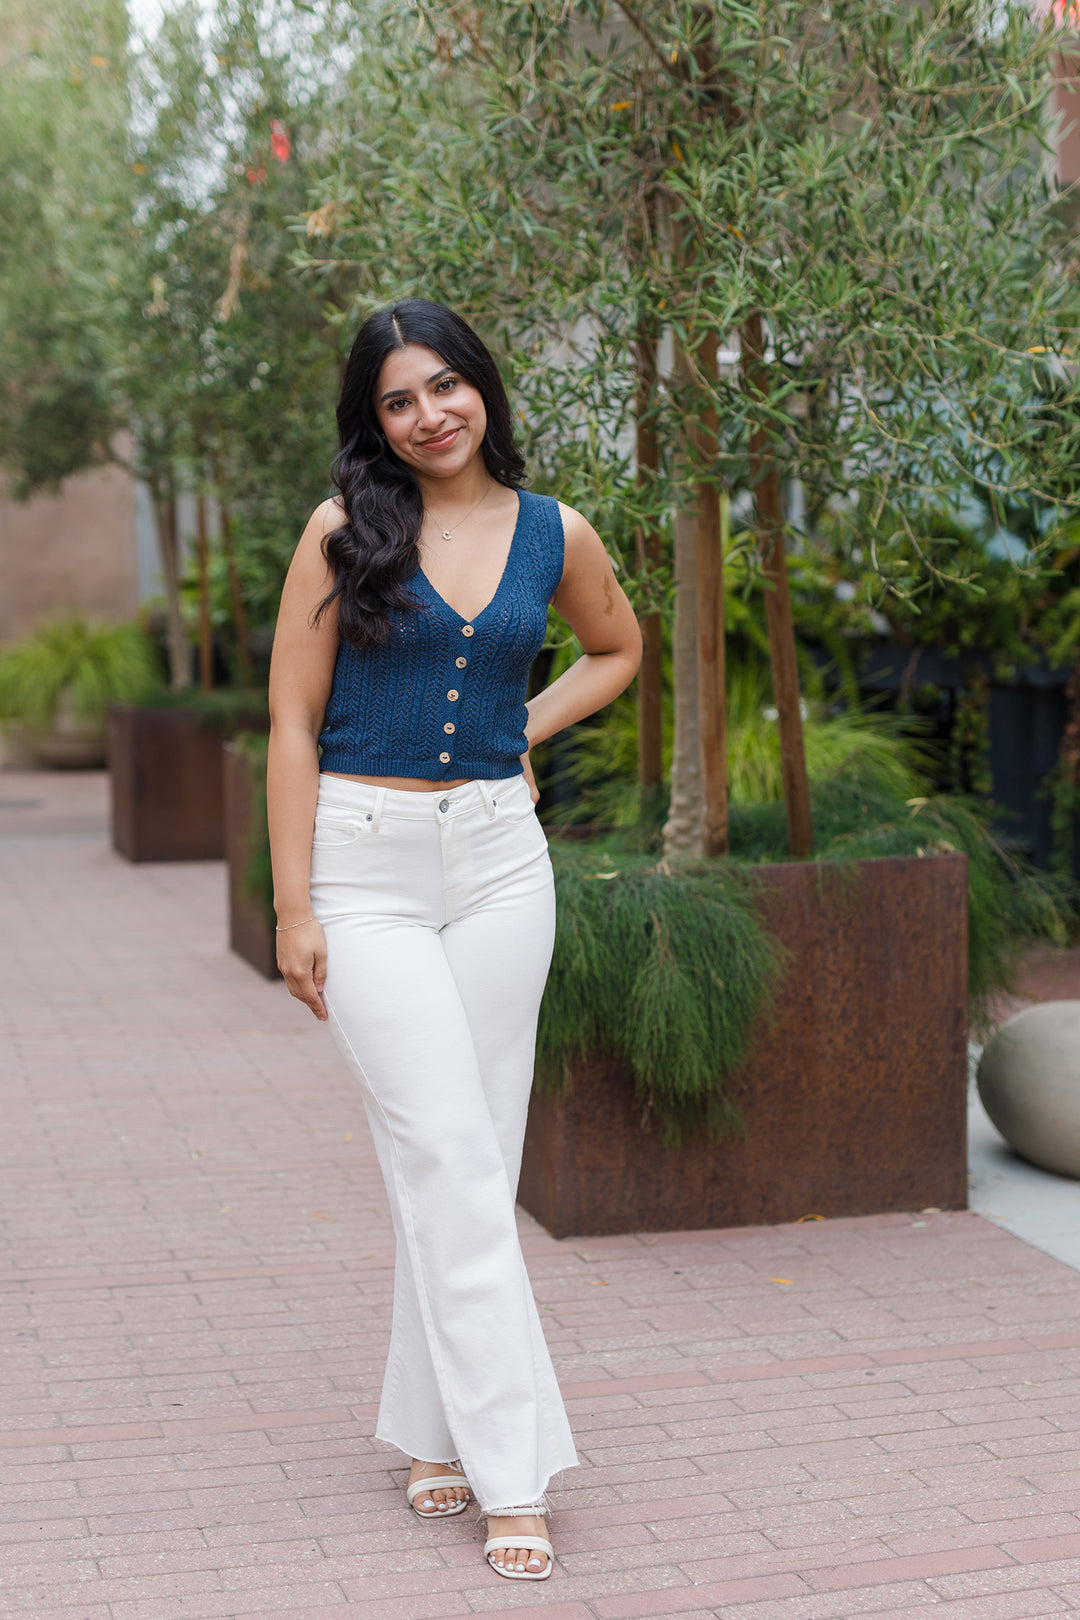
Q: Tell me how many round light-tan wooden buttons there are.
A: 5